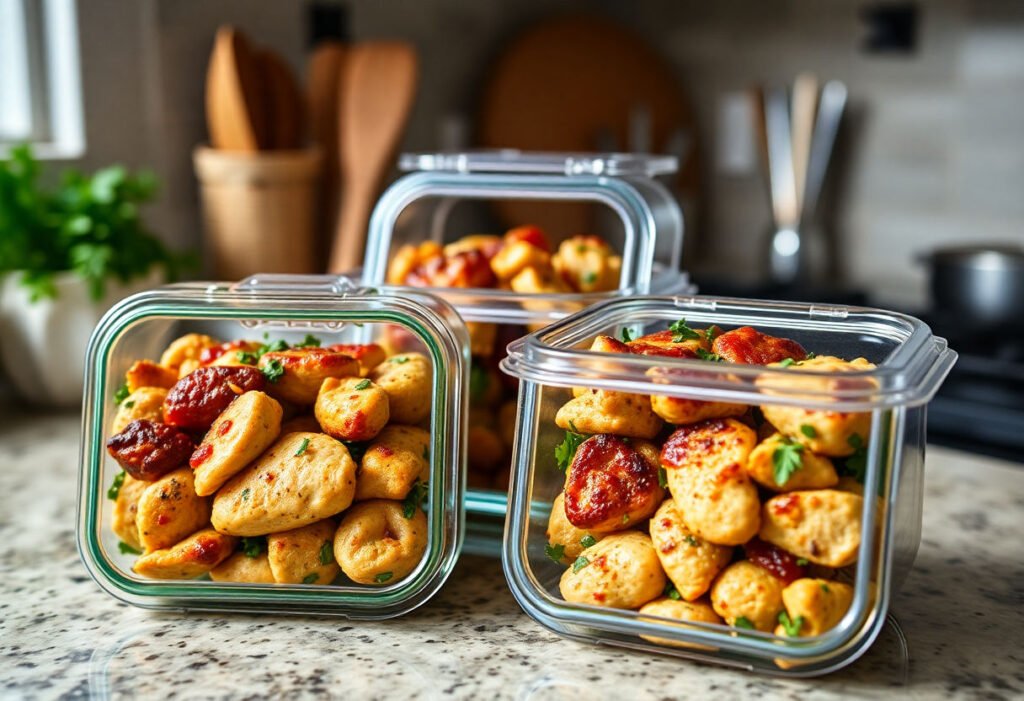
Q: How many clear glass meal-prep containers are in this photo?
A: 3